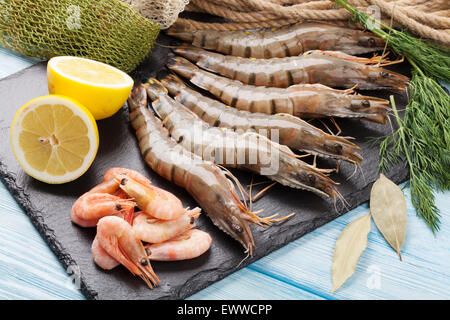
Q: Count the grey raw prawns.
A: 6